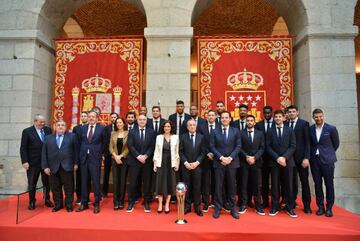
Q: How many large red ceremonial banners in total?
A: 2